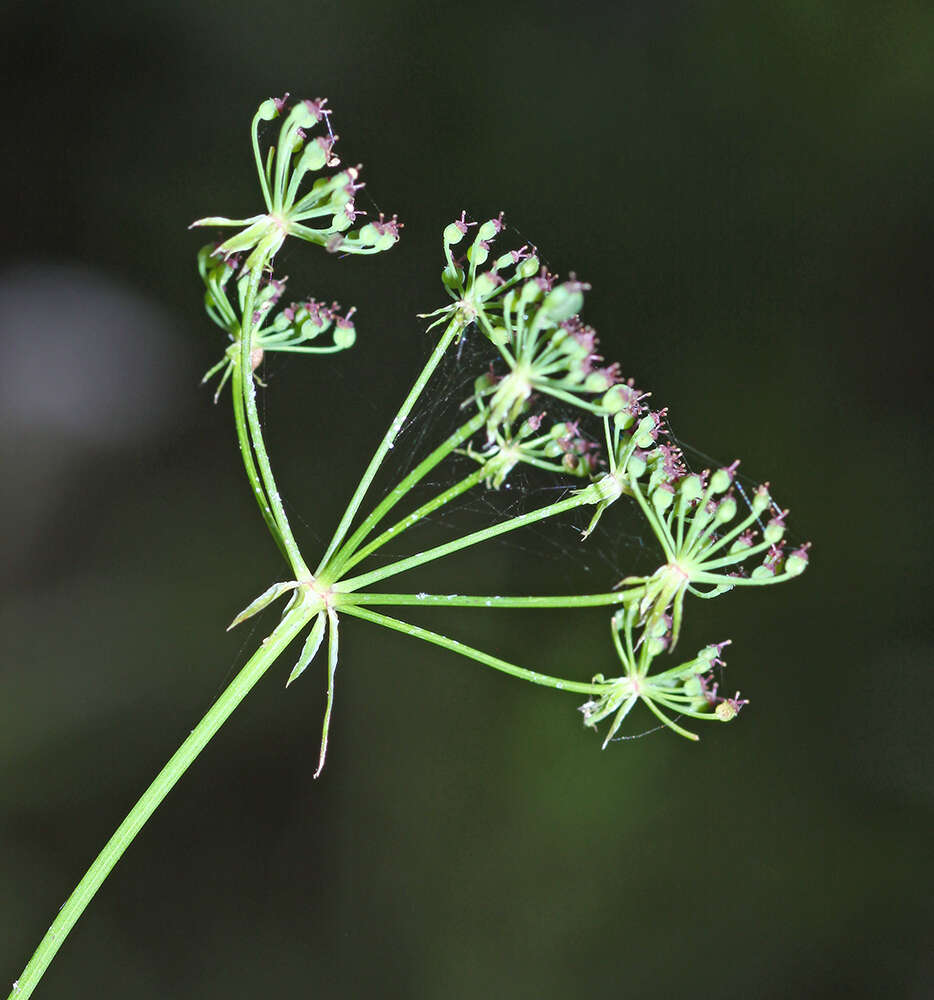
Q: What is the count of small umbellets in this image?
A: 8